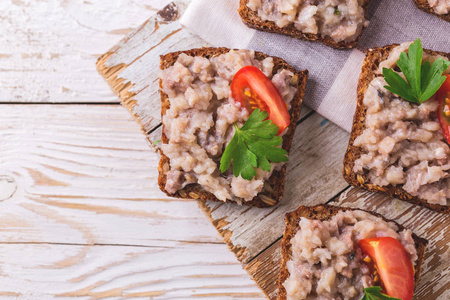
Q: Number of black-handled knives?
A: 0